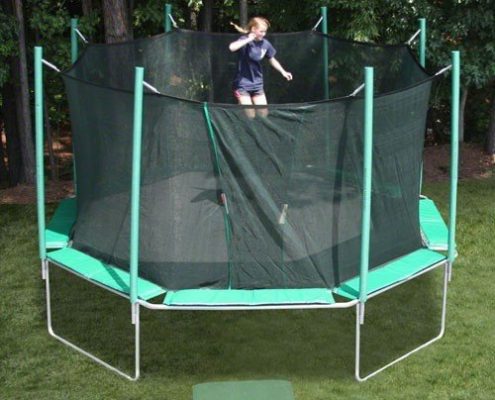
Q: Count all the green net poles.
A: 8